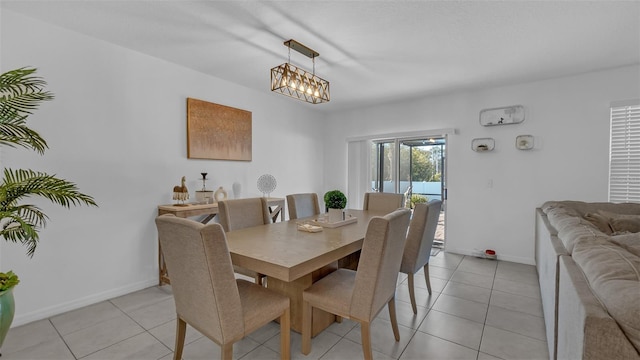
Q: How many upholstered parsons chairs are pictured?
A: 6